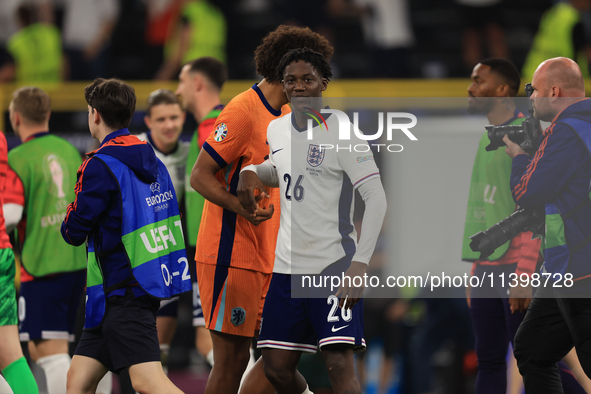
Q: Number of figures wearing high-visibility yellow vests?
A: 3